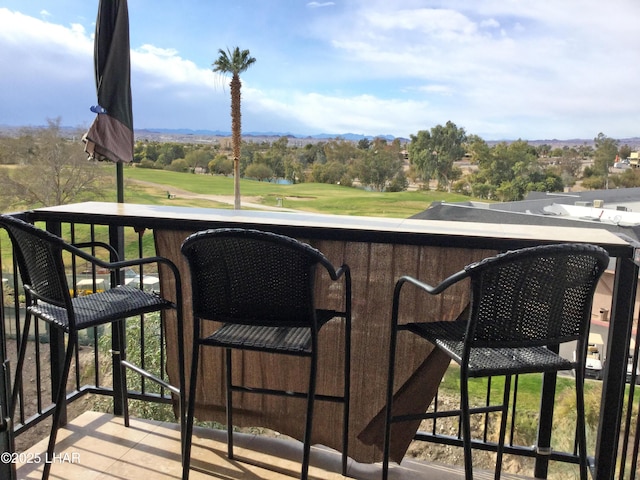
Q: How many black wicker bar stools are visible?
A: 3